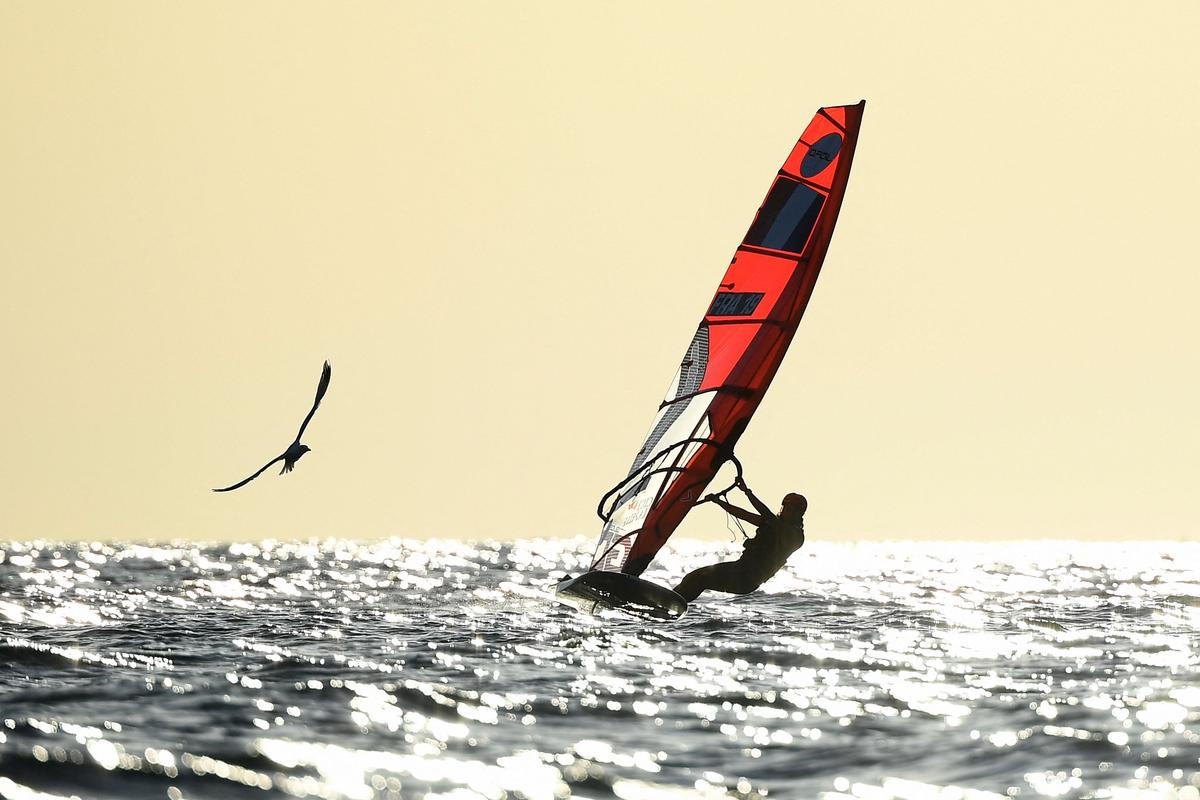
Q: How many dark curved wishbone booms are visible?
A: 1